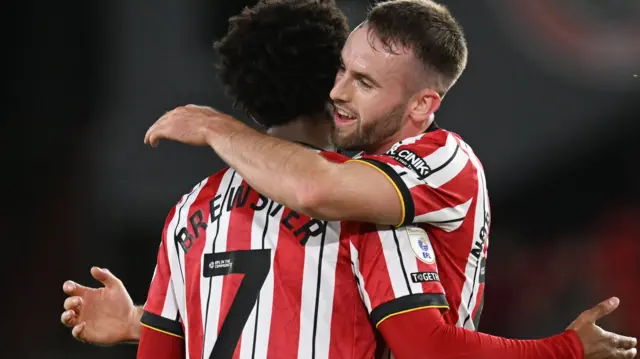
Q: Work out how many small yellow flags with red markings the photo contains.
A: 0